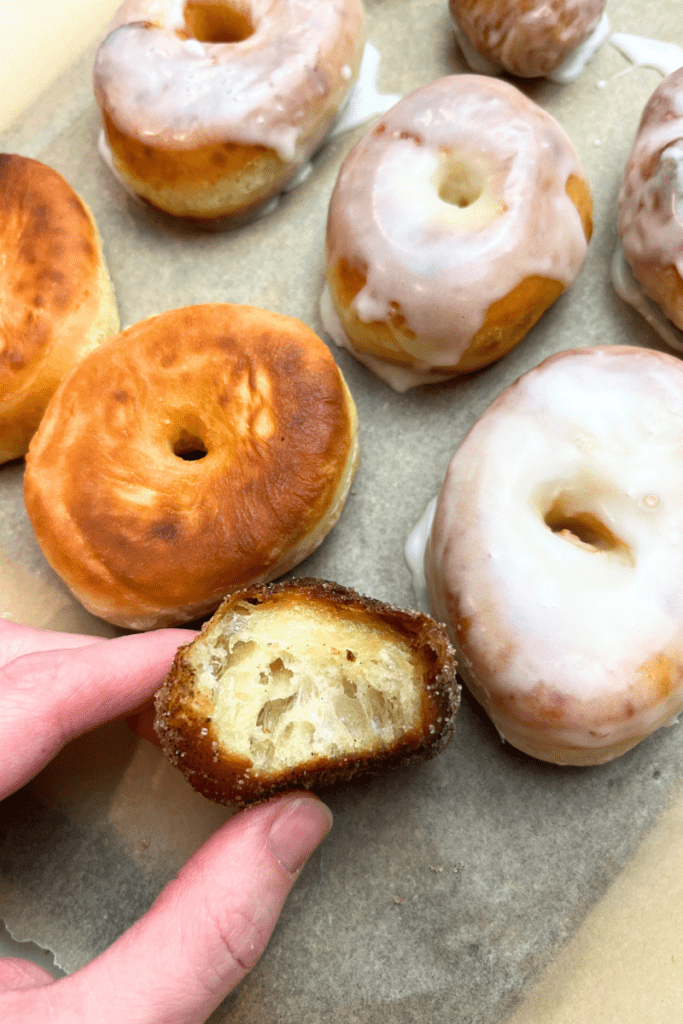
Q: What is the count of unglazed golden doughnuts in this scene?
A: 2